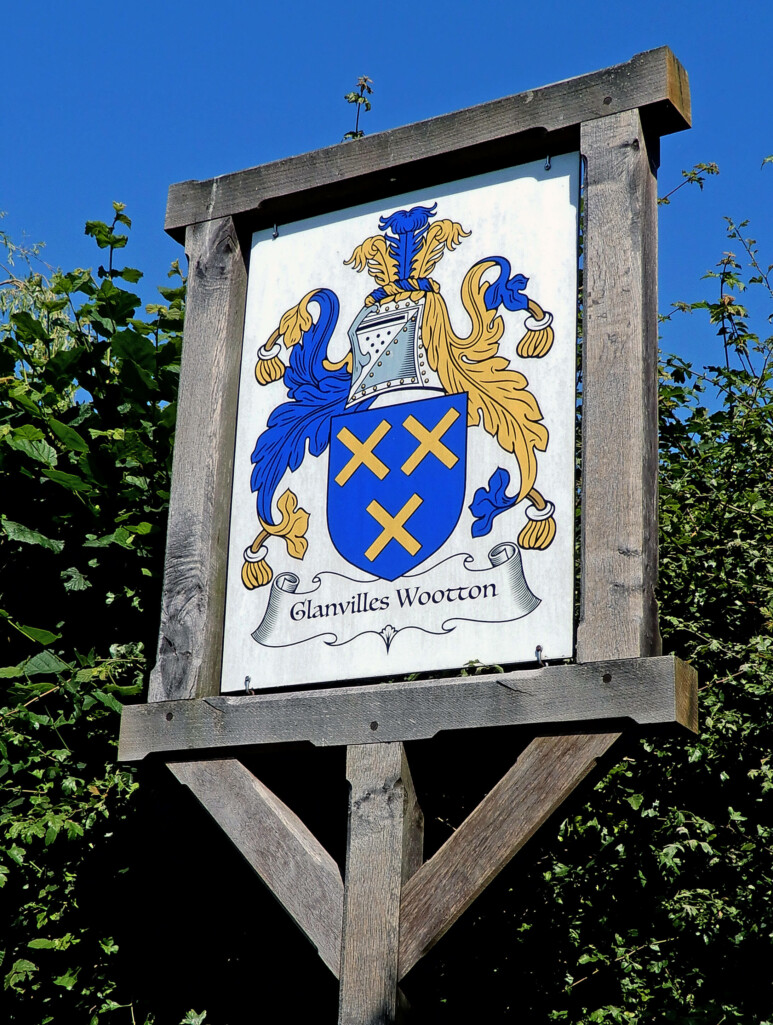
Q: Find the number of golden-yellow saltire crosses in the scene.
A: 3